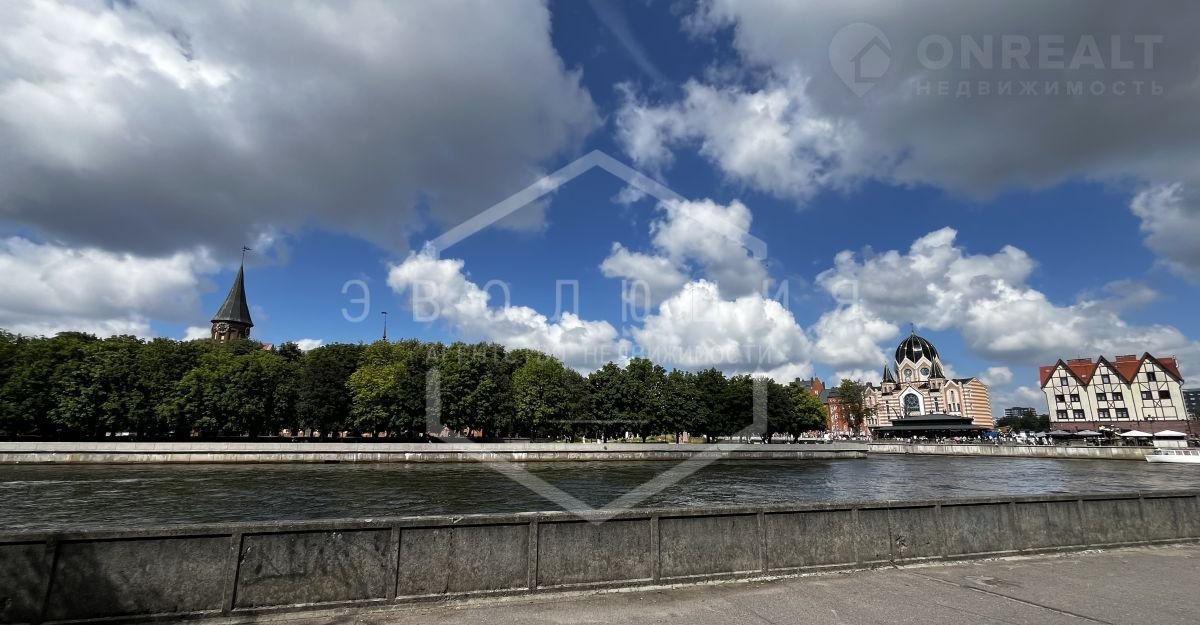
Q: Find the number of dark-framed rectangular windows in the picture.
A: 13